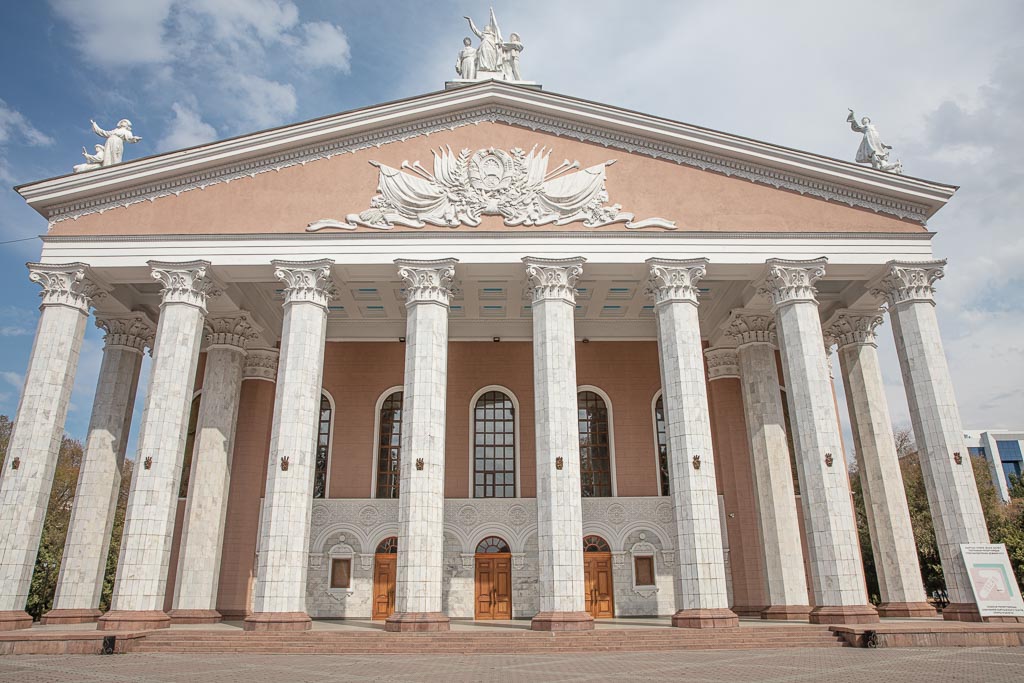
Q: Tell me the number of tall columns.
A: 12